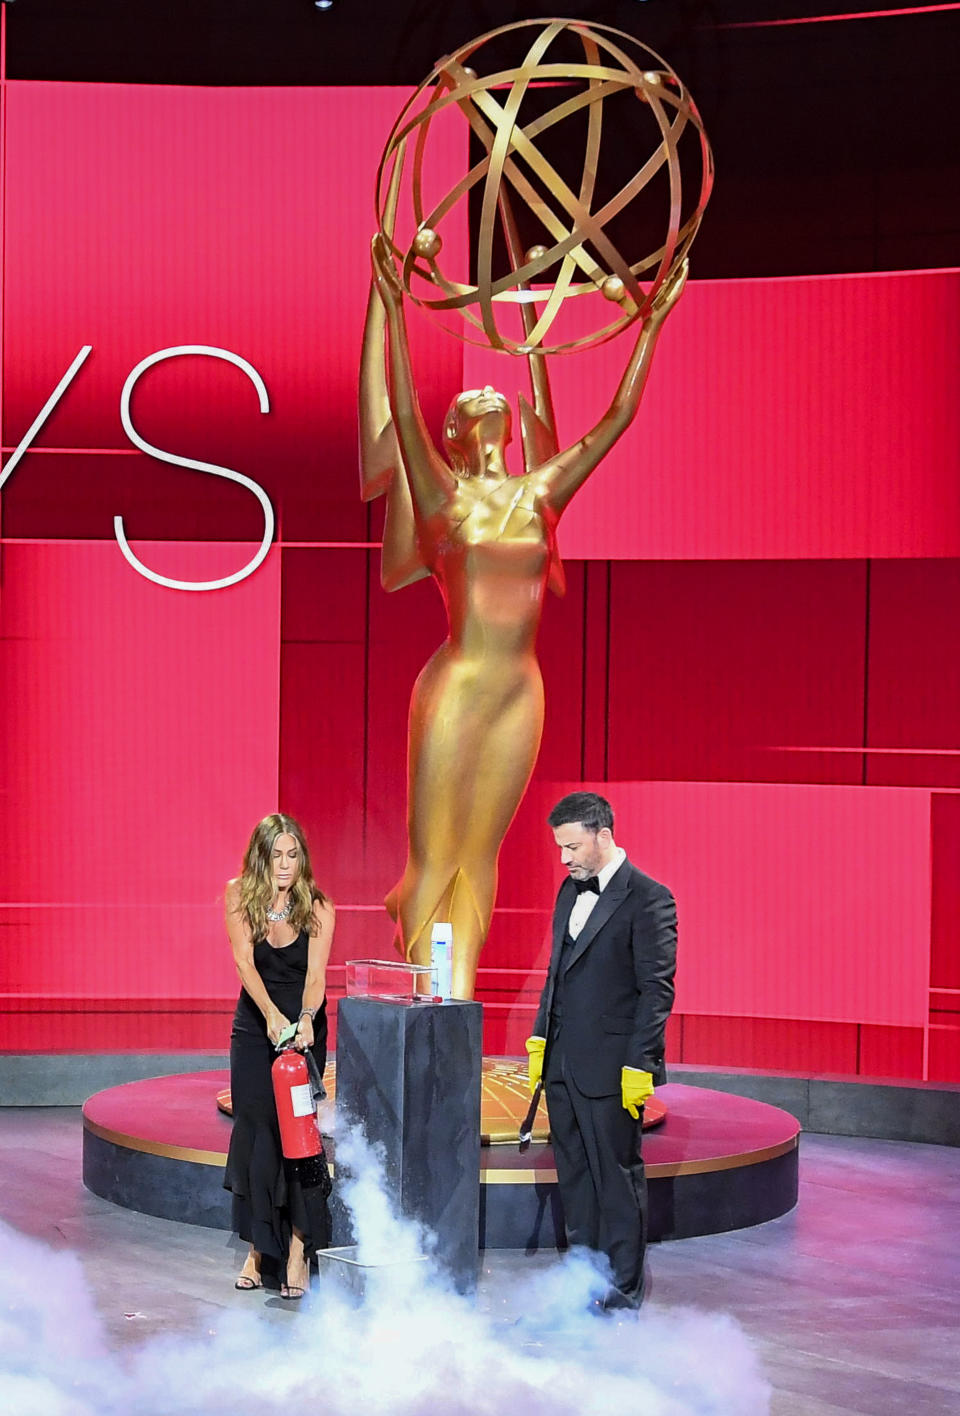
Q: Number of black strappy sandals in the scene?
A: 2